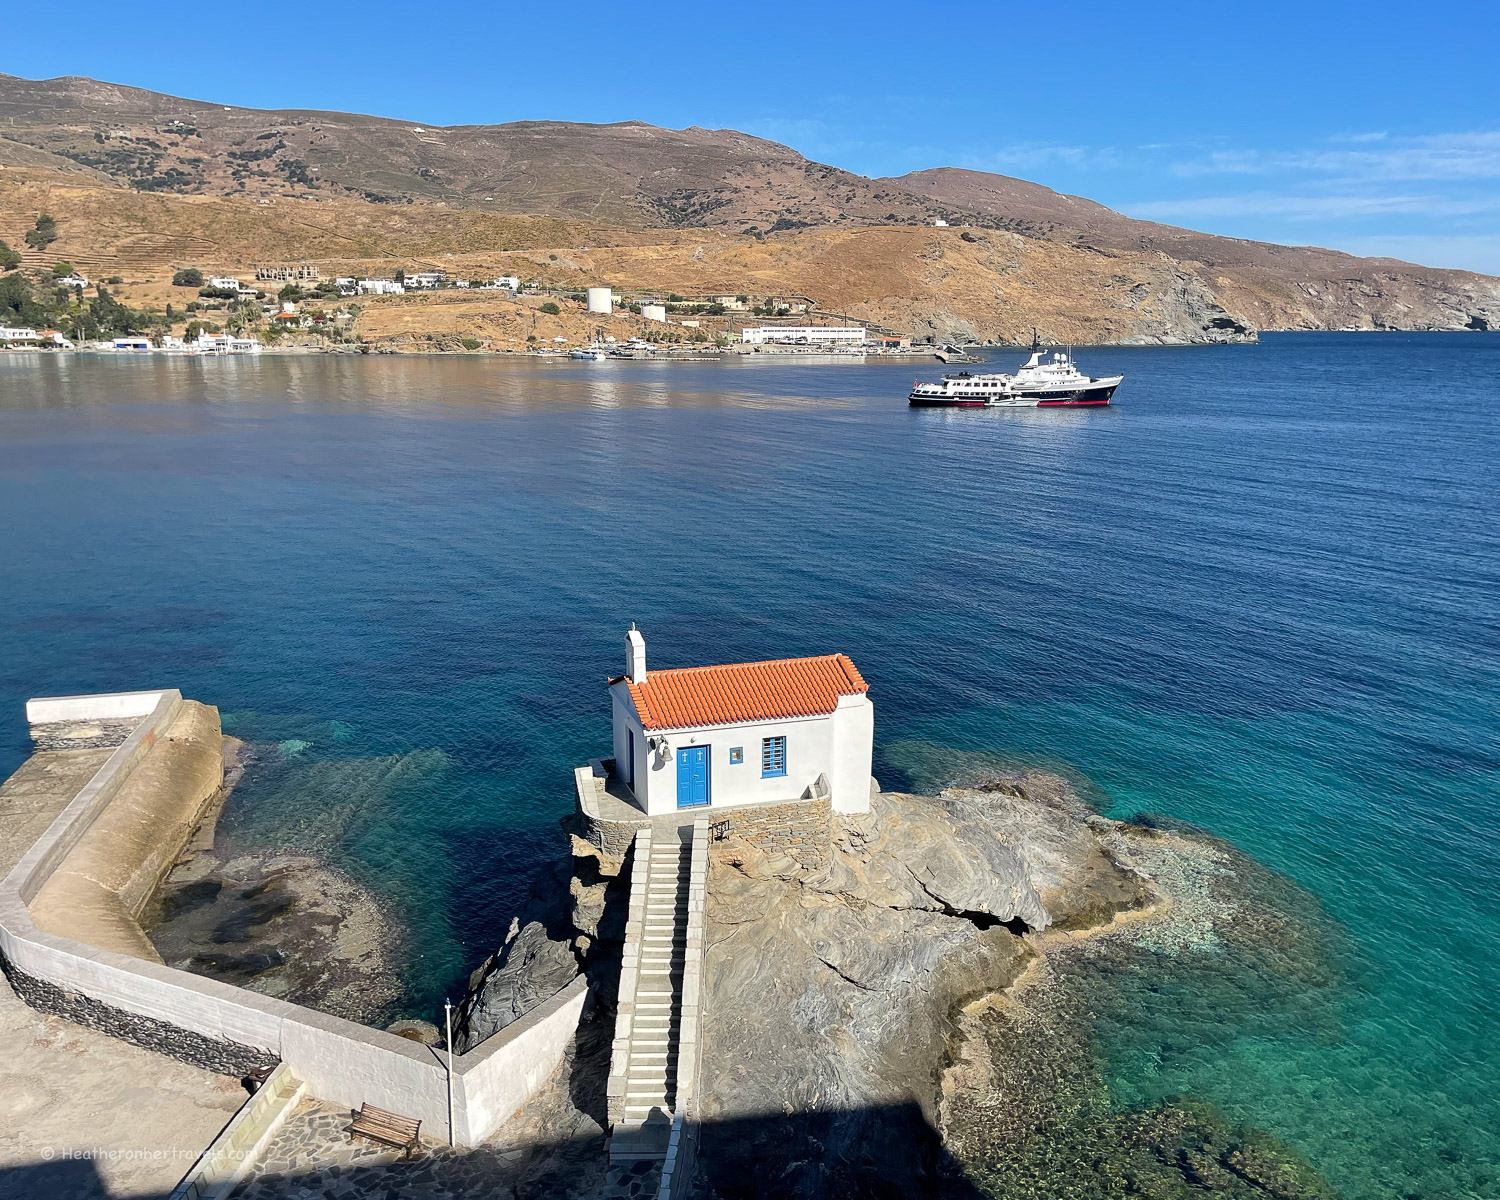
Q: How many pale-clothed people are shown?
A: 0